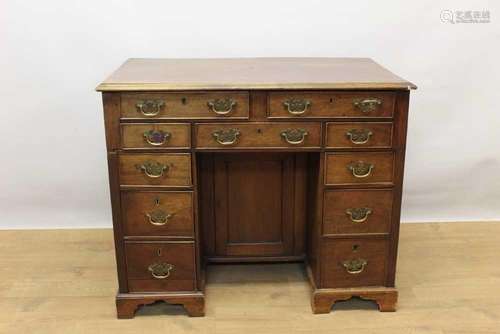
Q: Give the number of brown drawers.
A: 11